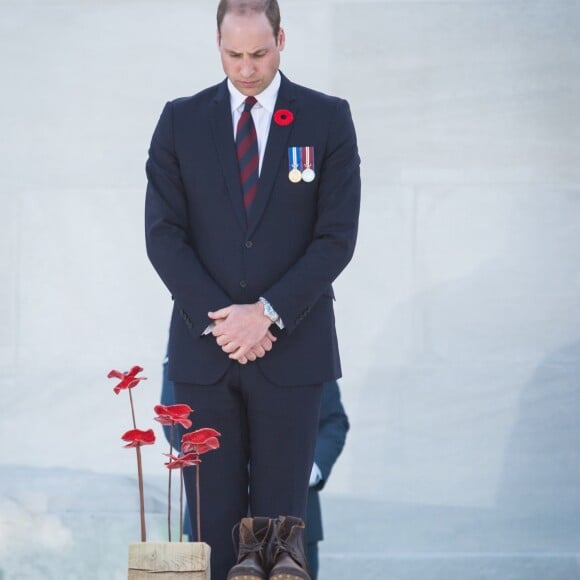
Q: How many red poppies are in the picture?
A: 6